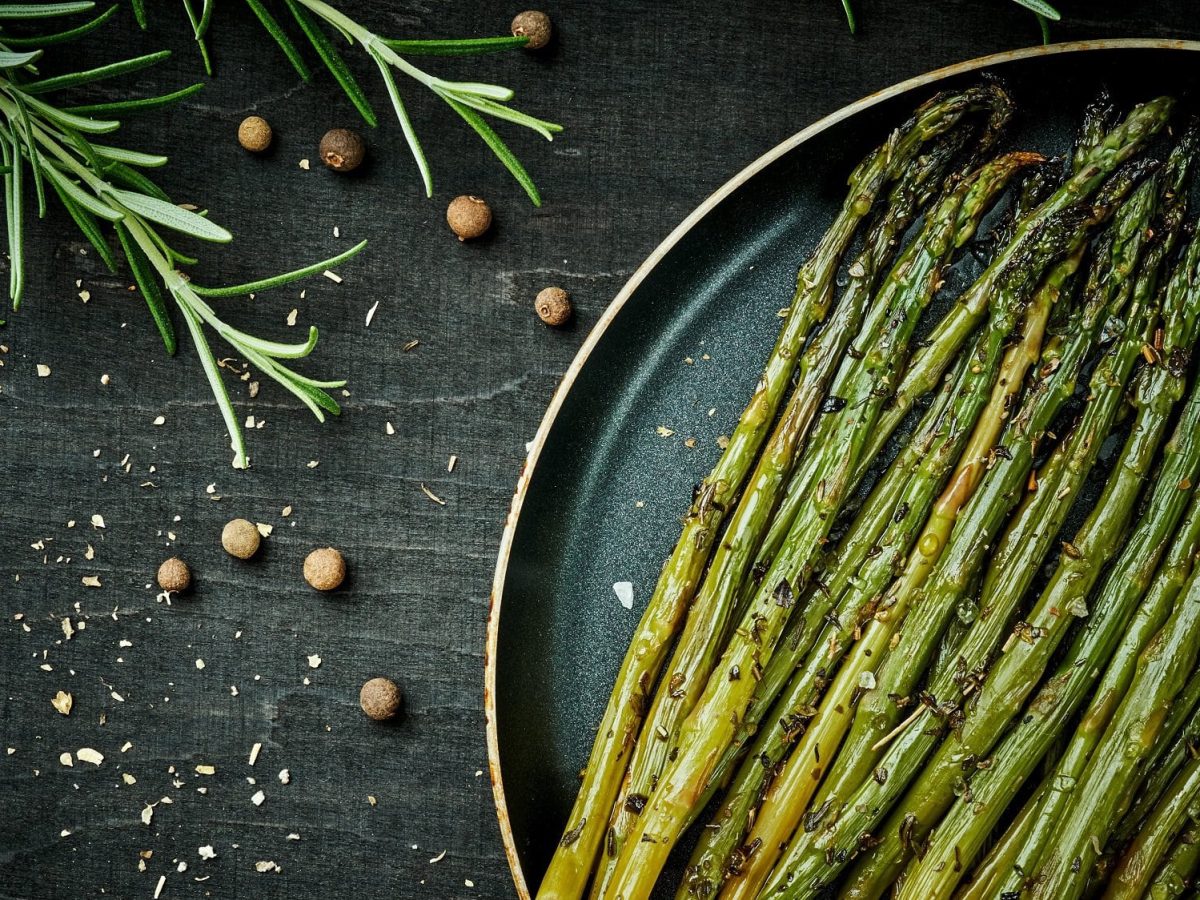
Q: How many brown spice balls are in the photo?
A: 9